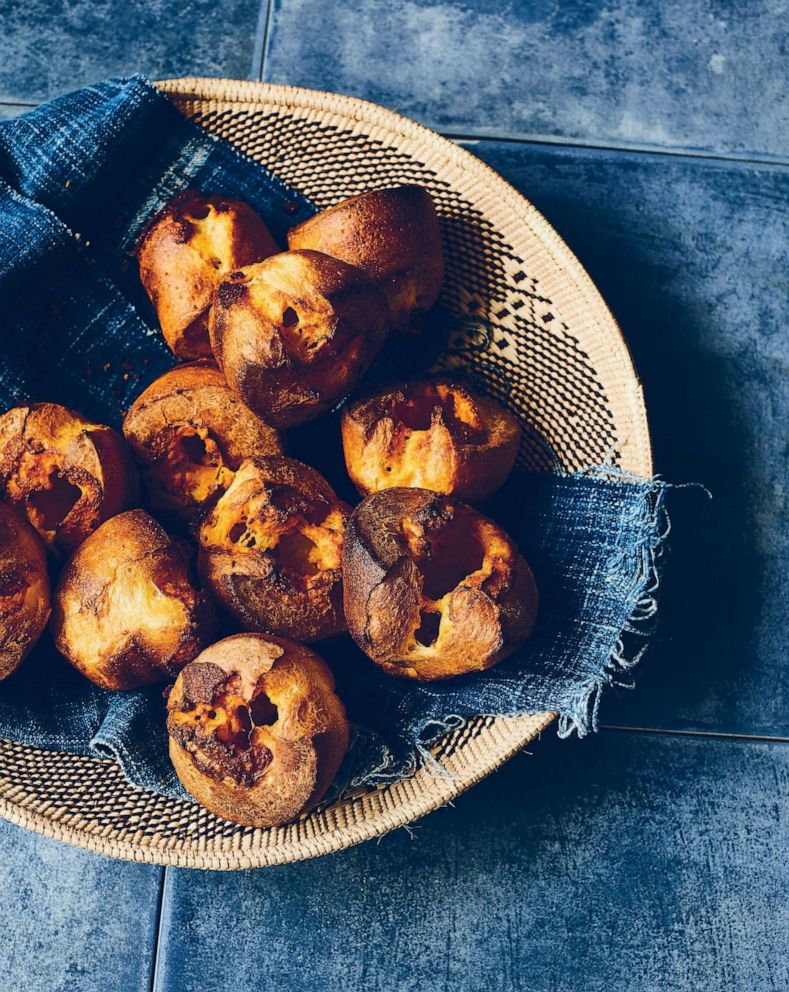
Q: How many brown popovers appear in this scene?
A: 11